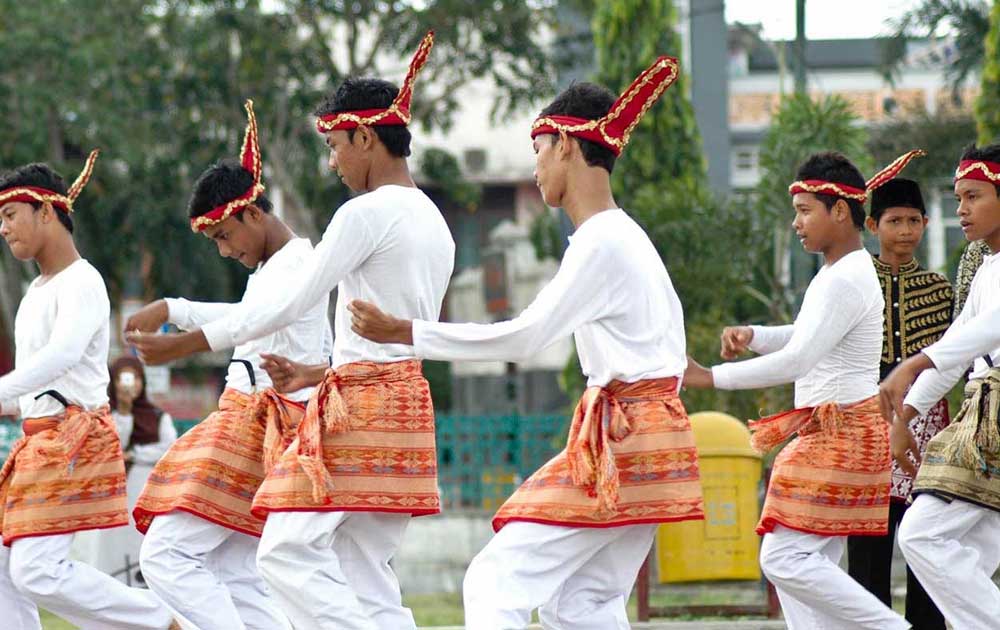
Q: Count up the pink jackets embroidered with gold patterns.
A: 0